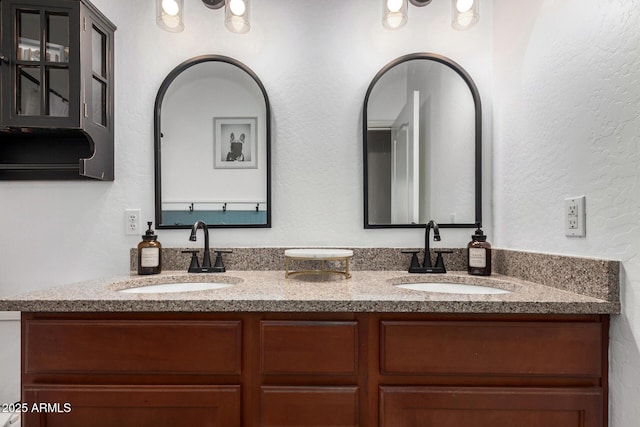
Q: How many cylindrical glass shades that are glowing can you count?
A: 4